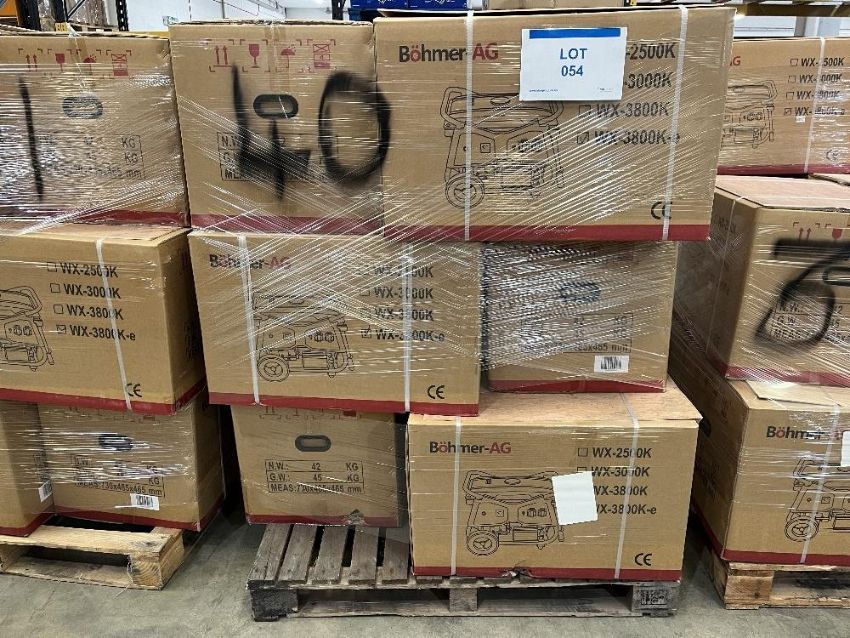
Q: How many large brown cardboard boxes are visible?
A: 13